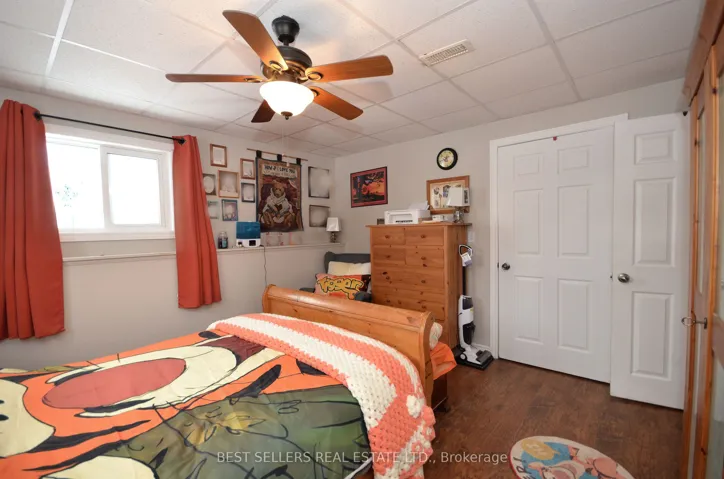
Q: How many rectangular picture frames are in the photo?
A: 11